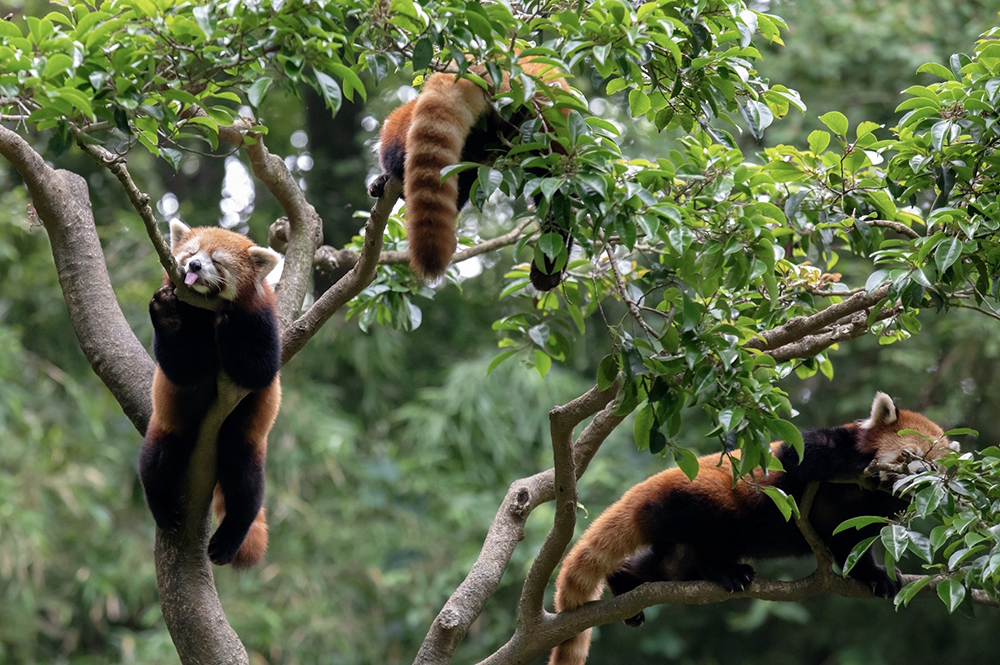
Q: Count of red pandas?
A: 3